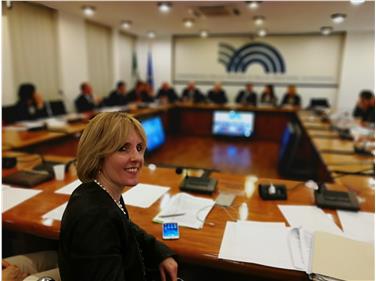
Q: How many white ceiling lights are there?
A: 12